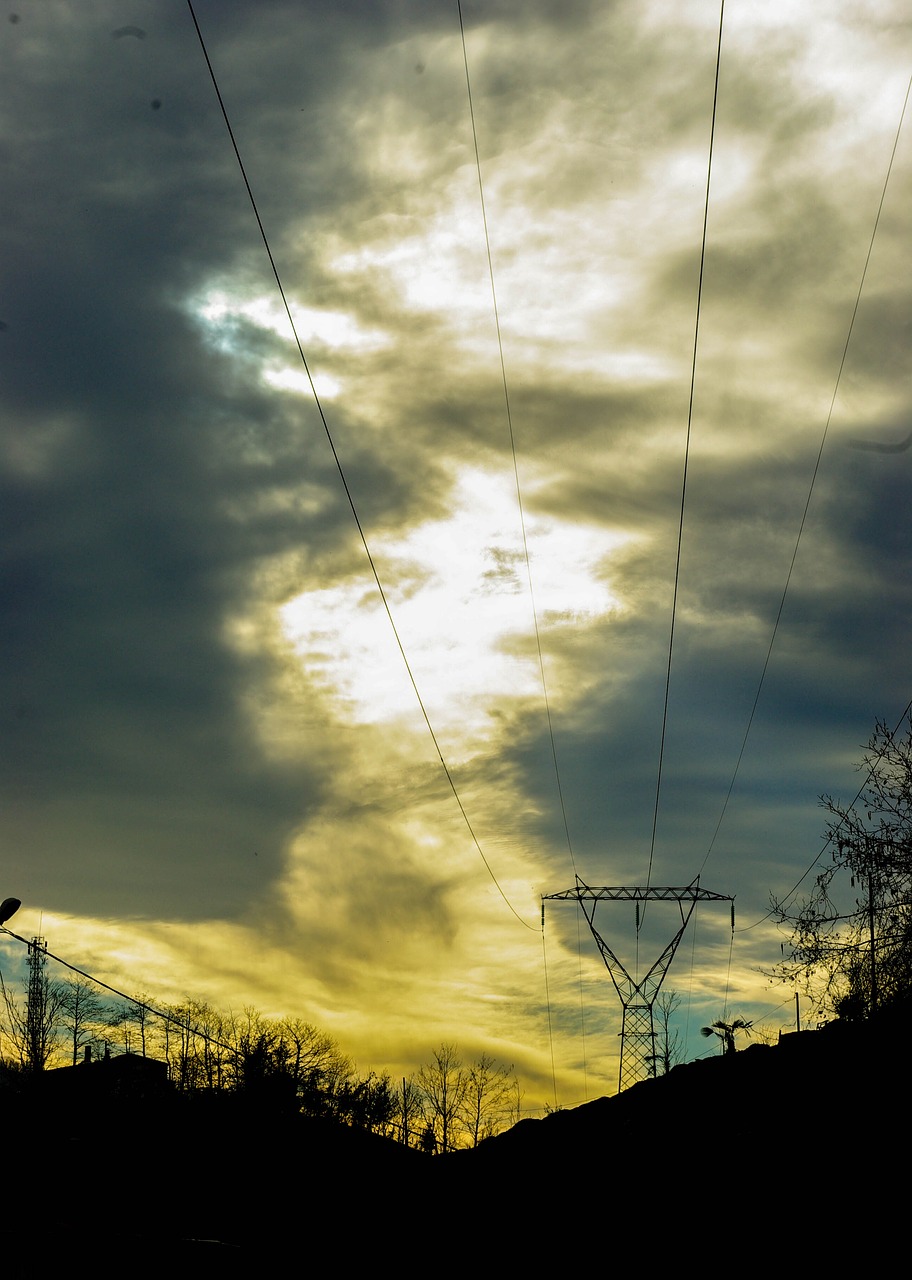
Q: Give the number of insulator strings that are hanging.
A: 3